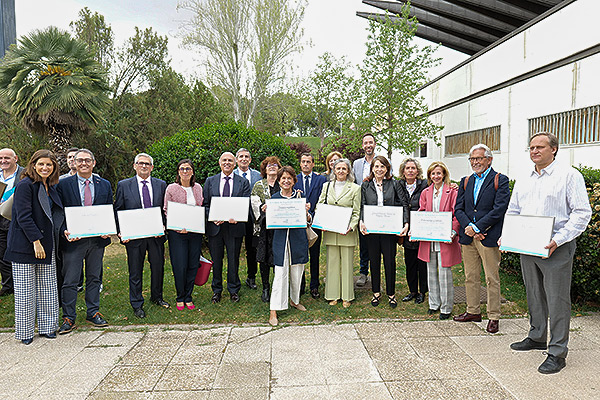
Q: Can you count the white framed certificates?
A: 9